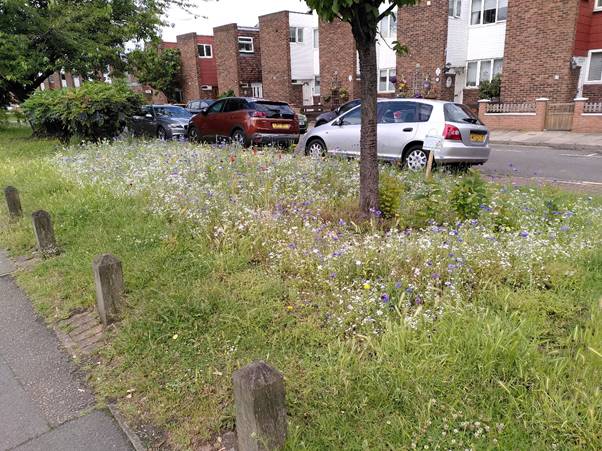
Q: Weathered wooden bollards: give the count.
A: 4